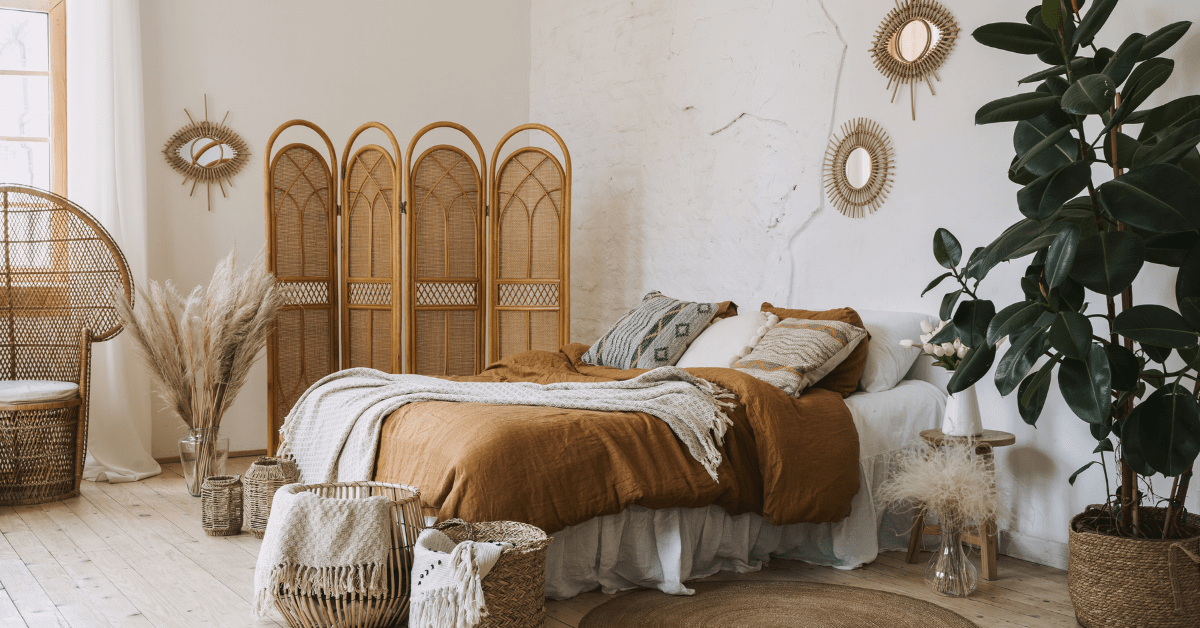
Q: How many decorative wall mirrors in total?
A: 3